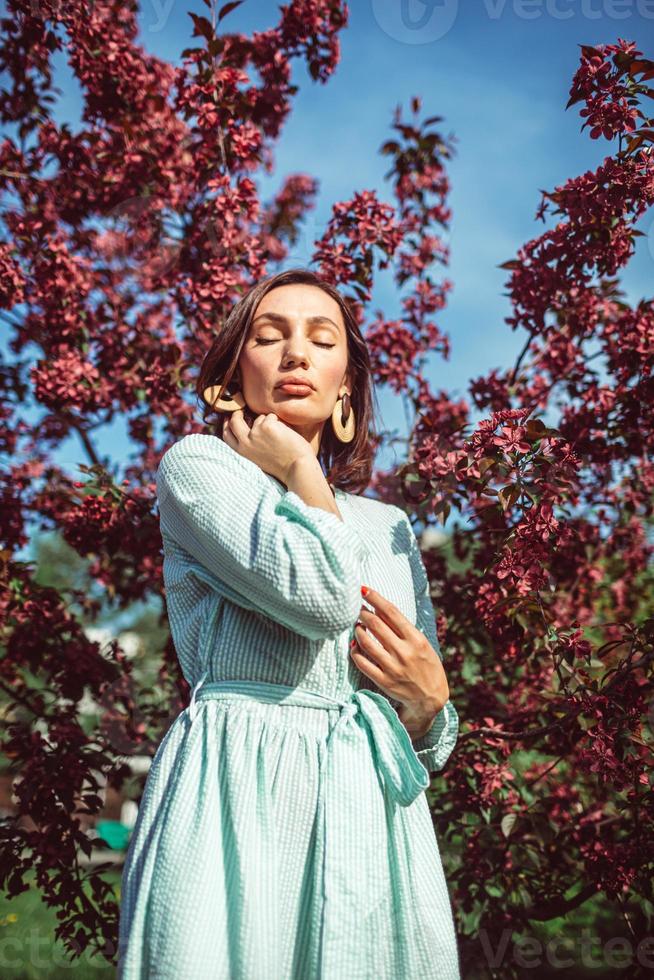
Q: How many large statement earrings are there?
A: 2